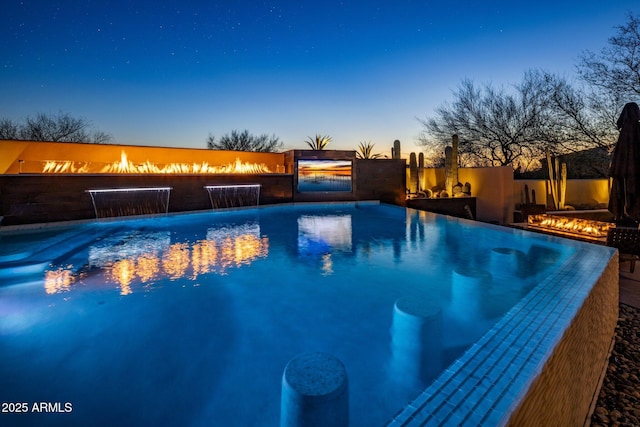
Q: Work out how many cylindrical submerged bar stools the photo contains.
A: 4